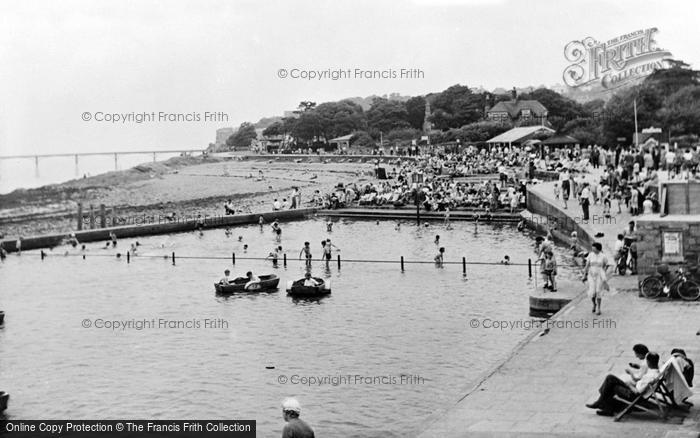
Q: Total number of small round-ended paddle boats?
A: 2